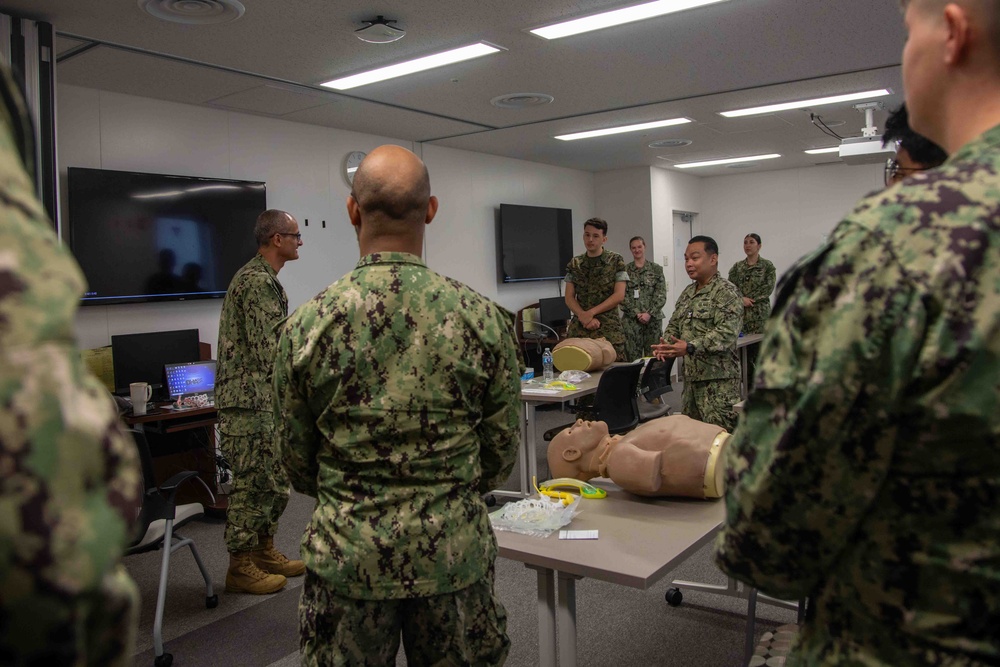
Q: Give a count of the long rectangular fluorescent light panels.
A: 6